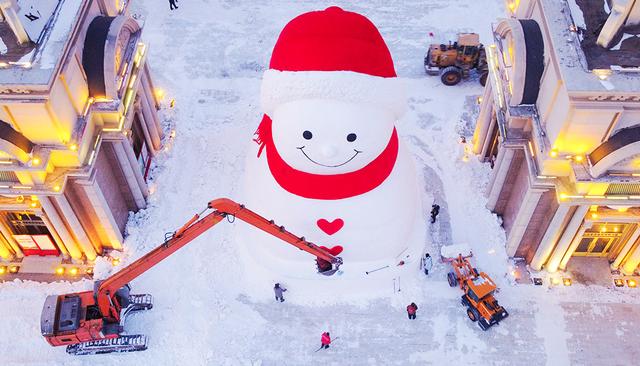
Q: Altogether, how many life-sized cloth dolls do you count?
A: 0